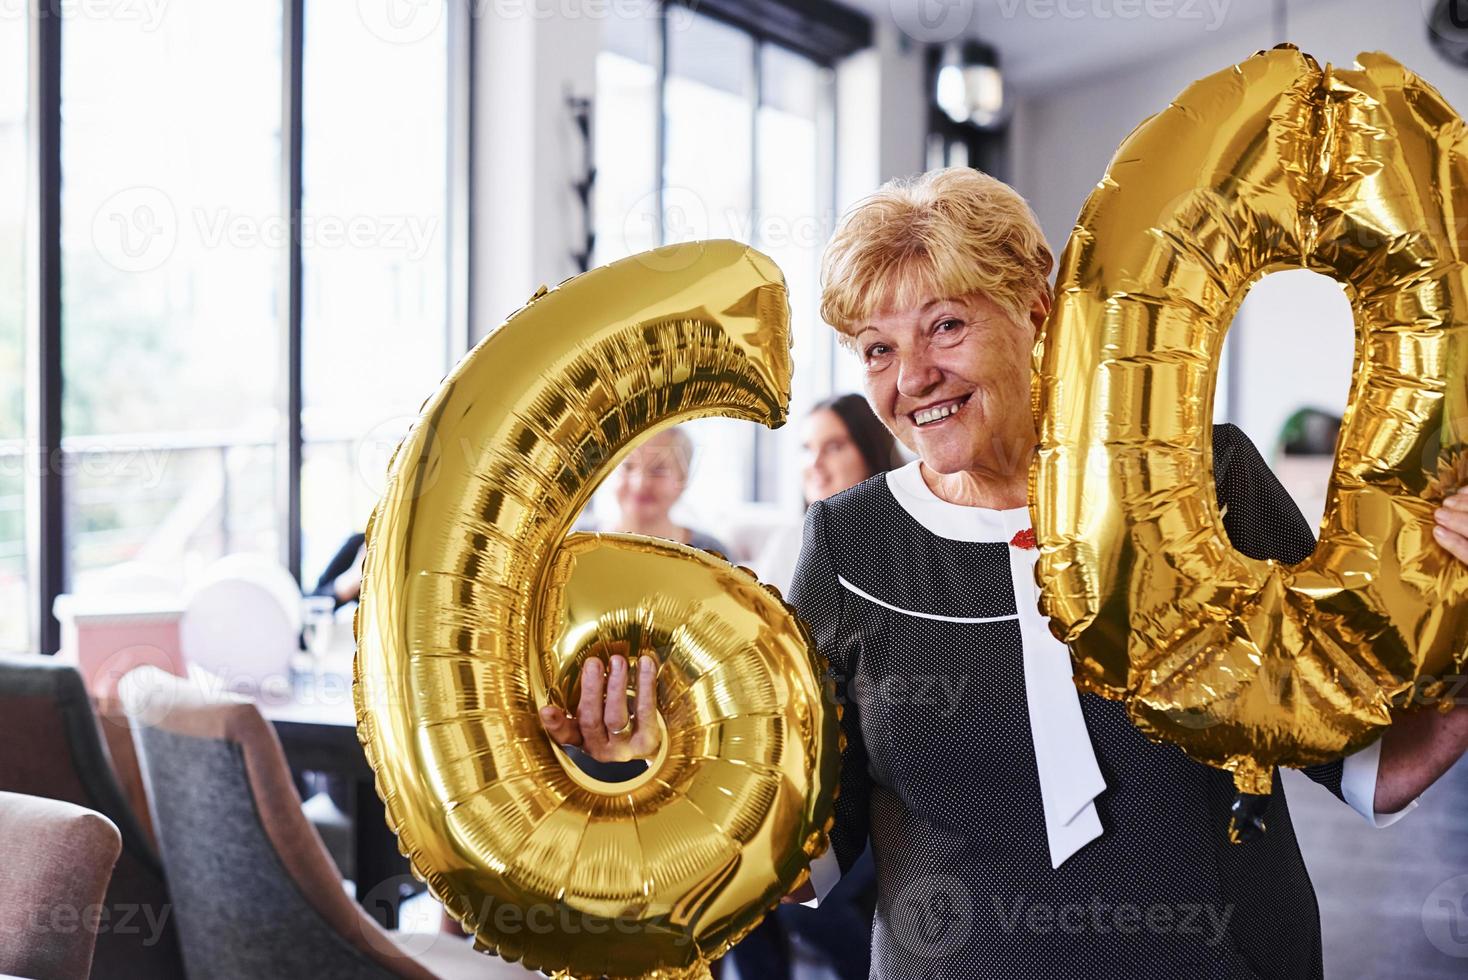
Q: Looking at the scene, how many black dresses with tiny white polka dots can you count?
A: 1